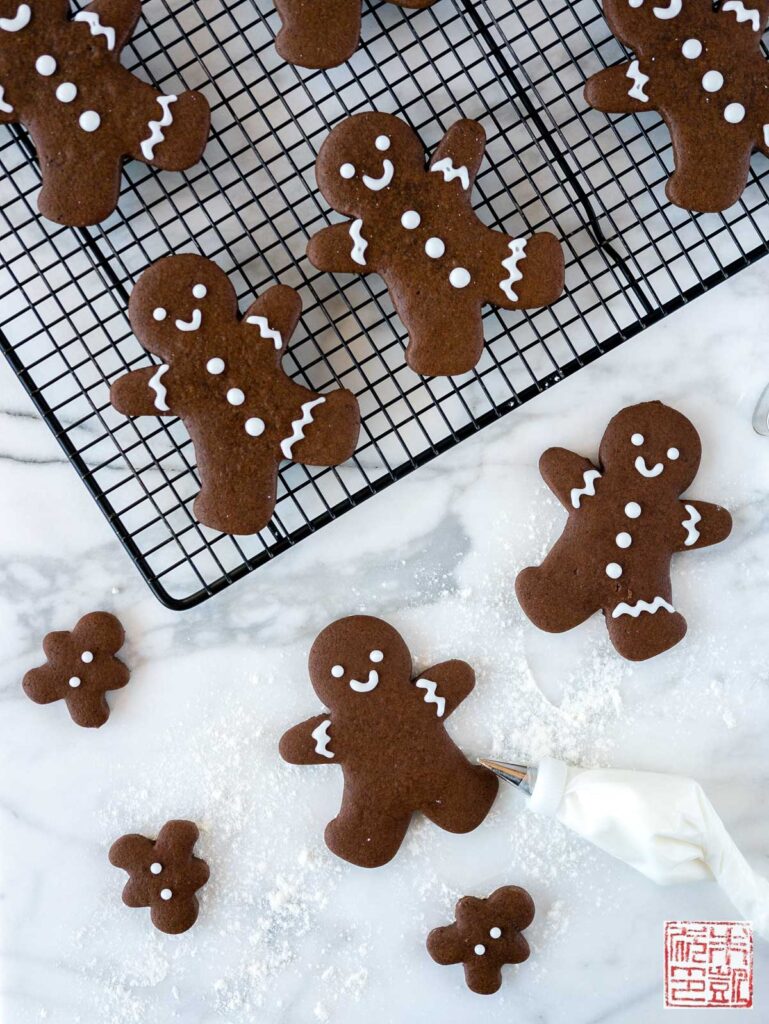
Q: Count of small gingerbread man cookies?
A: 3